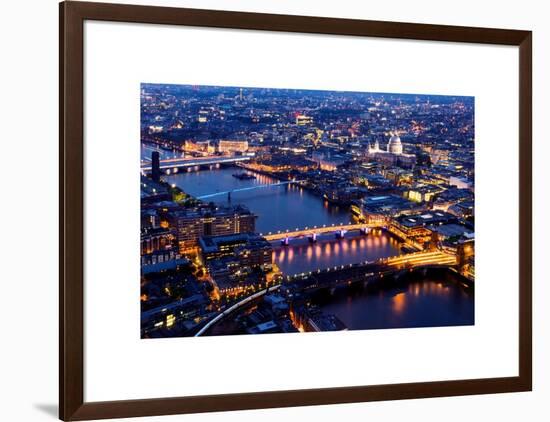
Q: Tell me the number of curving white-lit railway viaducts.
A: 1